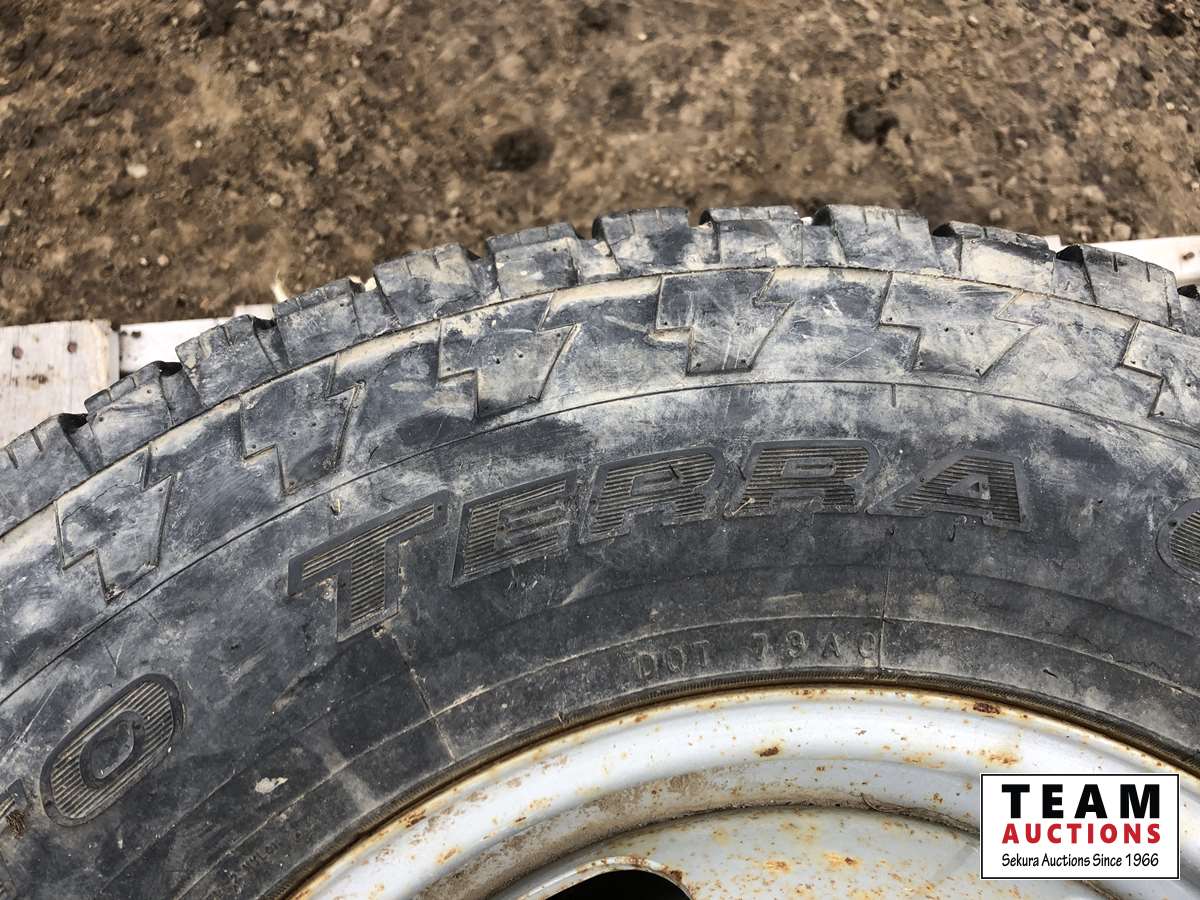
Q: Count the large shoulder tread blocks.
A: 11